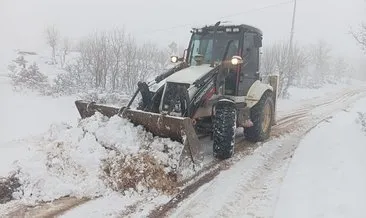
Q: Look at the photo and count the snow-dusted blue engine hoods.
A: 0